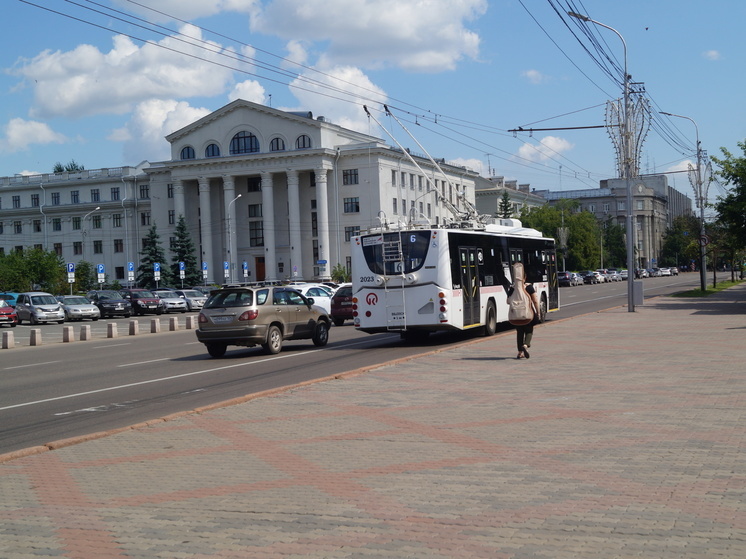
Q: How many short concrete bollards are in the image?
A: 9